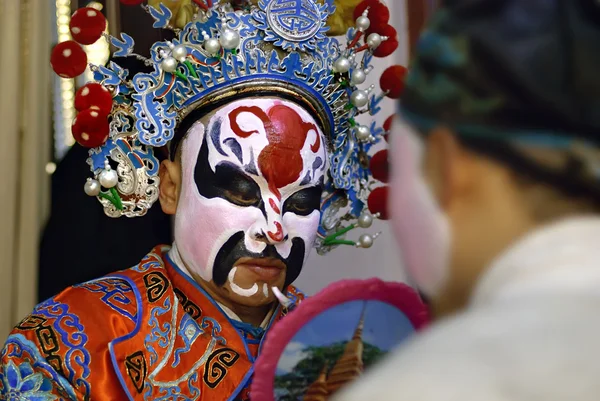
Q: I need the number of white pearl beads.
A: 14